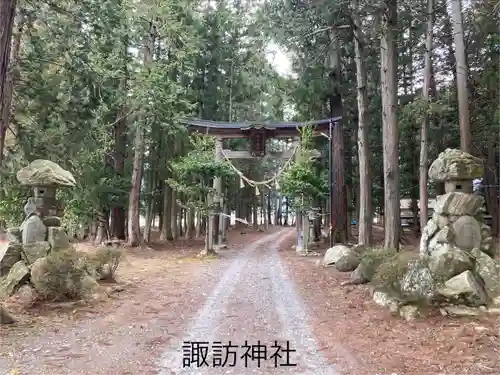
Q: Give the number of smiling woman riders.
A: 0